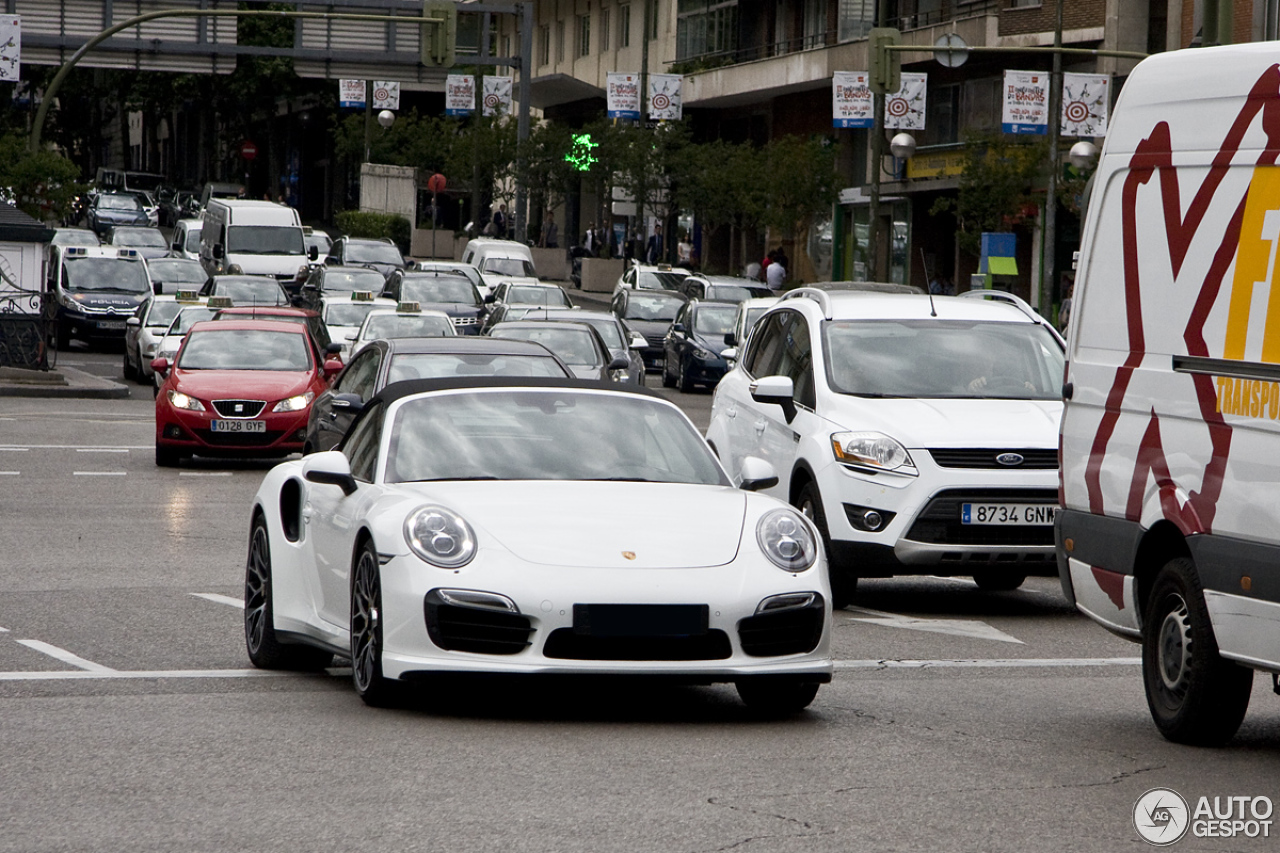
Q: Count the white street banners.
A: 11